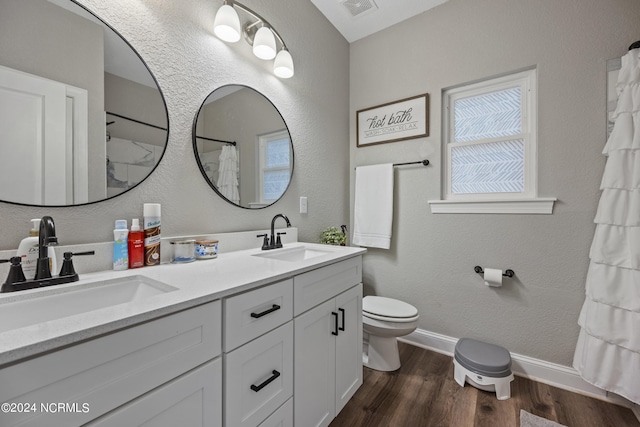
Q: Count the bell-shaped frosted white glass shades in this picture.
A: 3